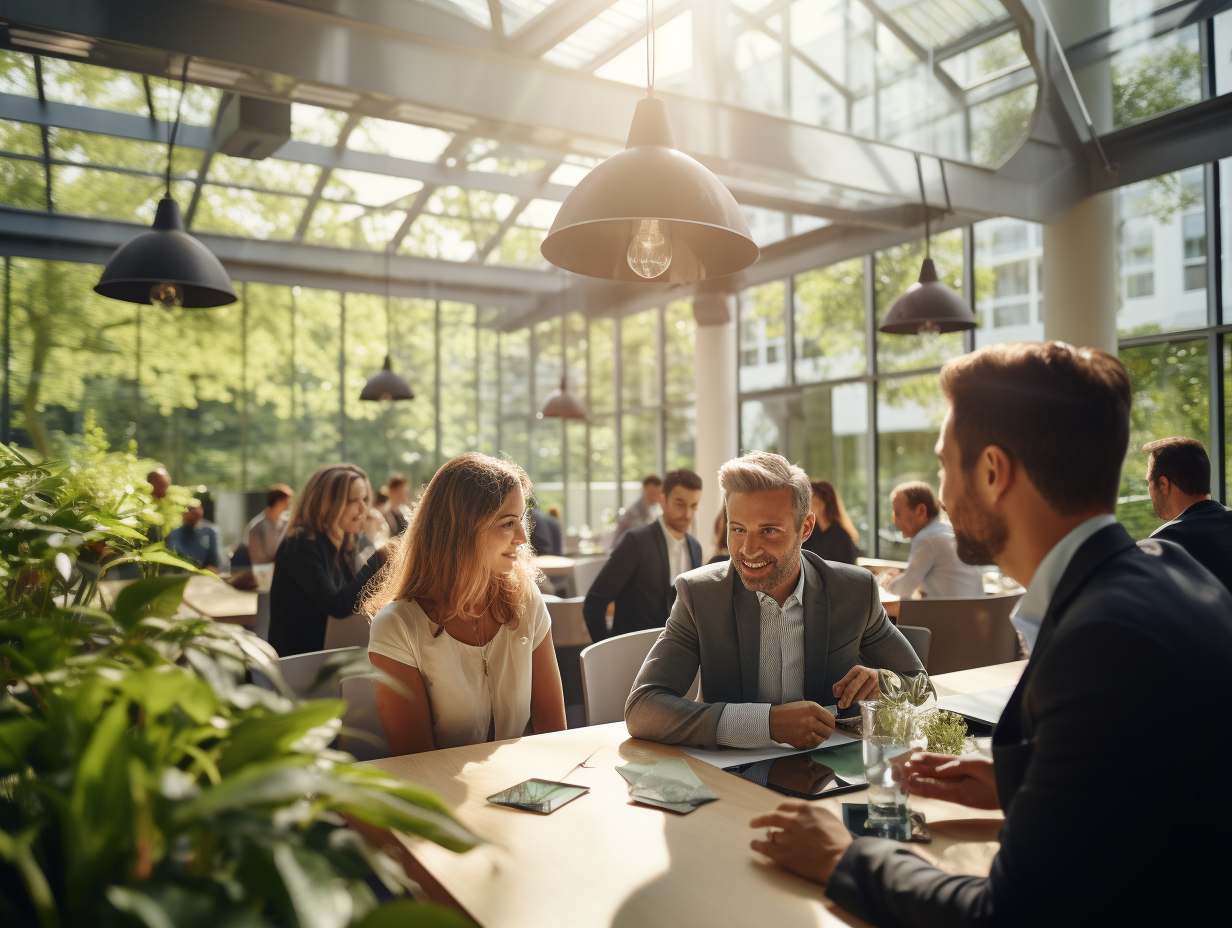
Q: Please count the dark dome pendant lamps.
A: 5